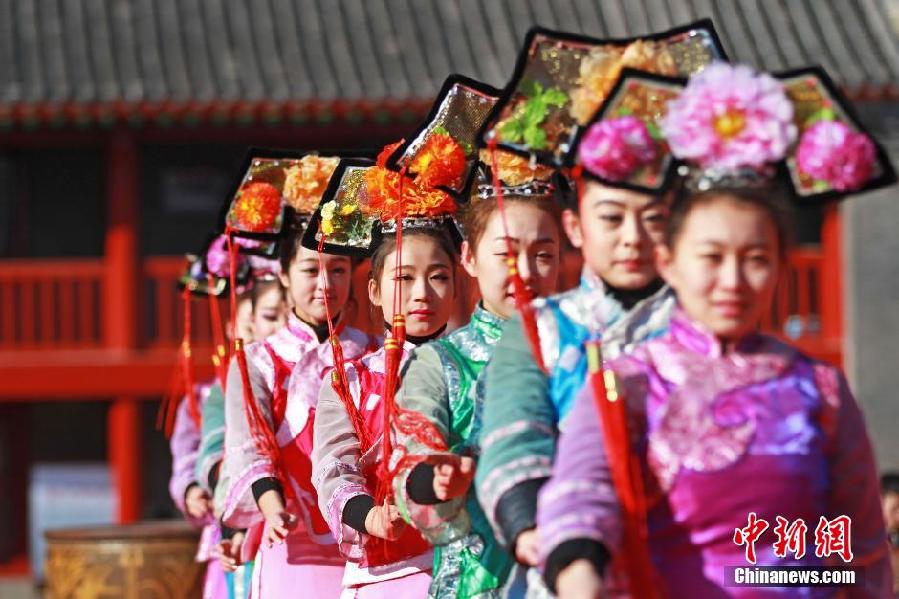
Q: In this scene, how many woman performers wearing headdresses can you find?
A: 7